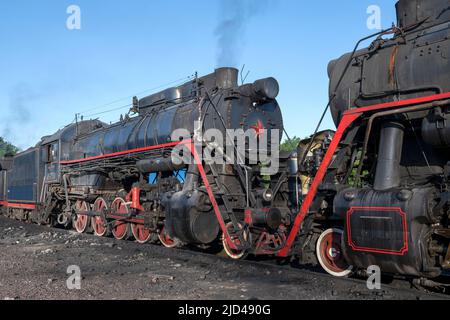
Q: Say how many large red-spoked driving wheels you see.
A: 5